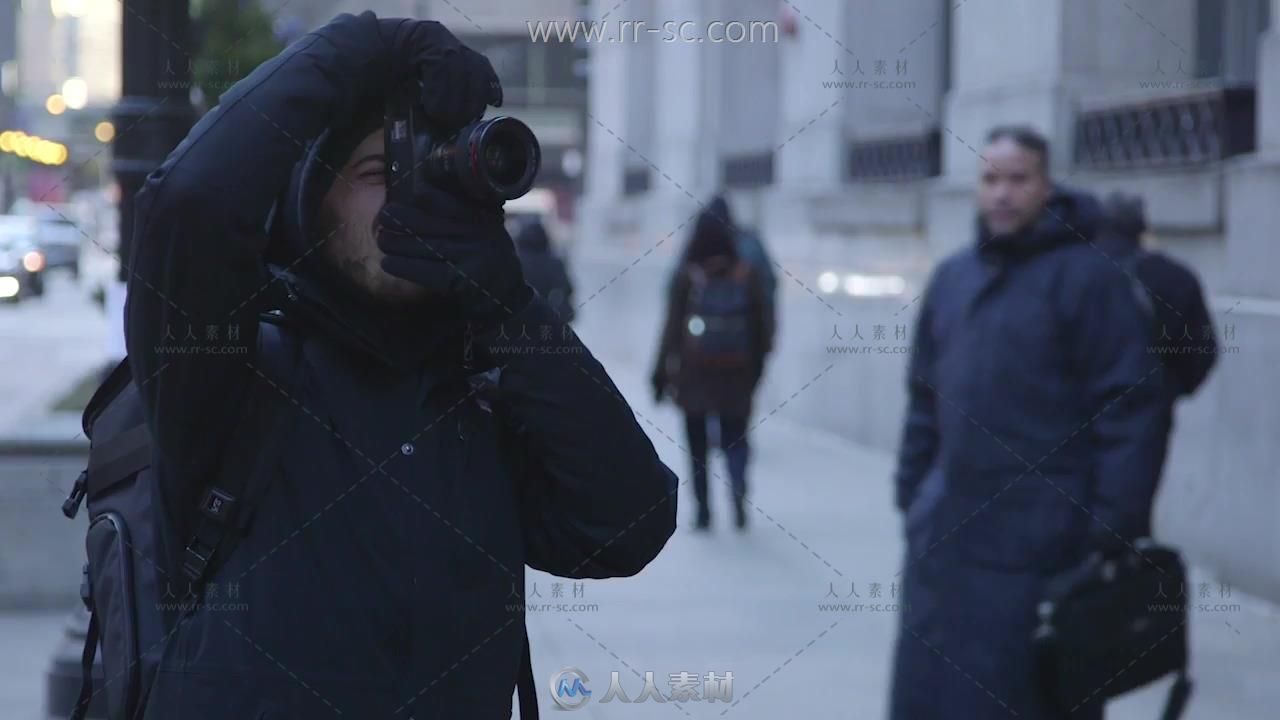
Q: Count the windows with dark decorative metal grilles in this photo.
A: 4